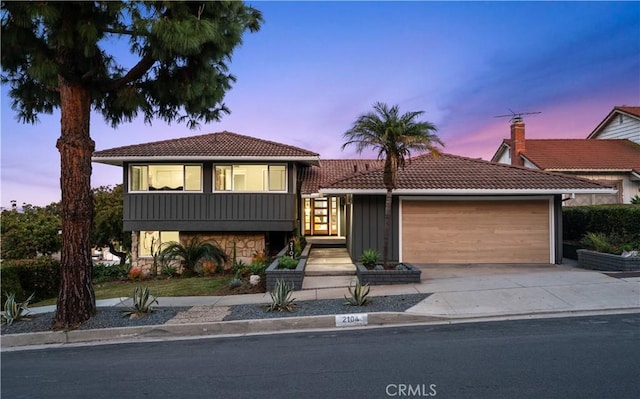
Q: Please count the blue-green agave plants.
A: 4